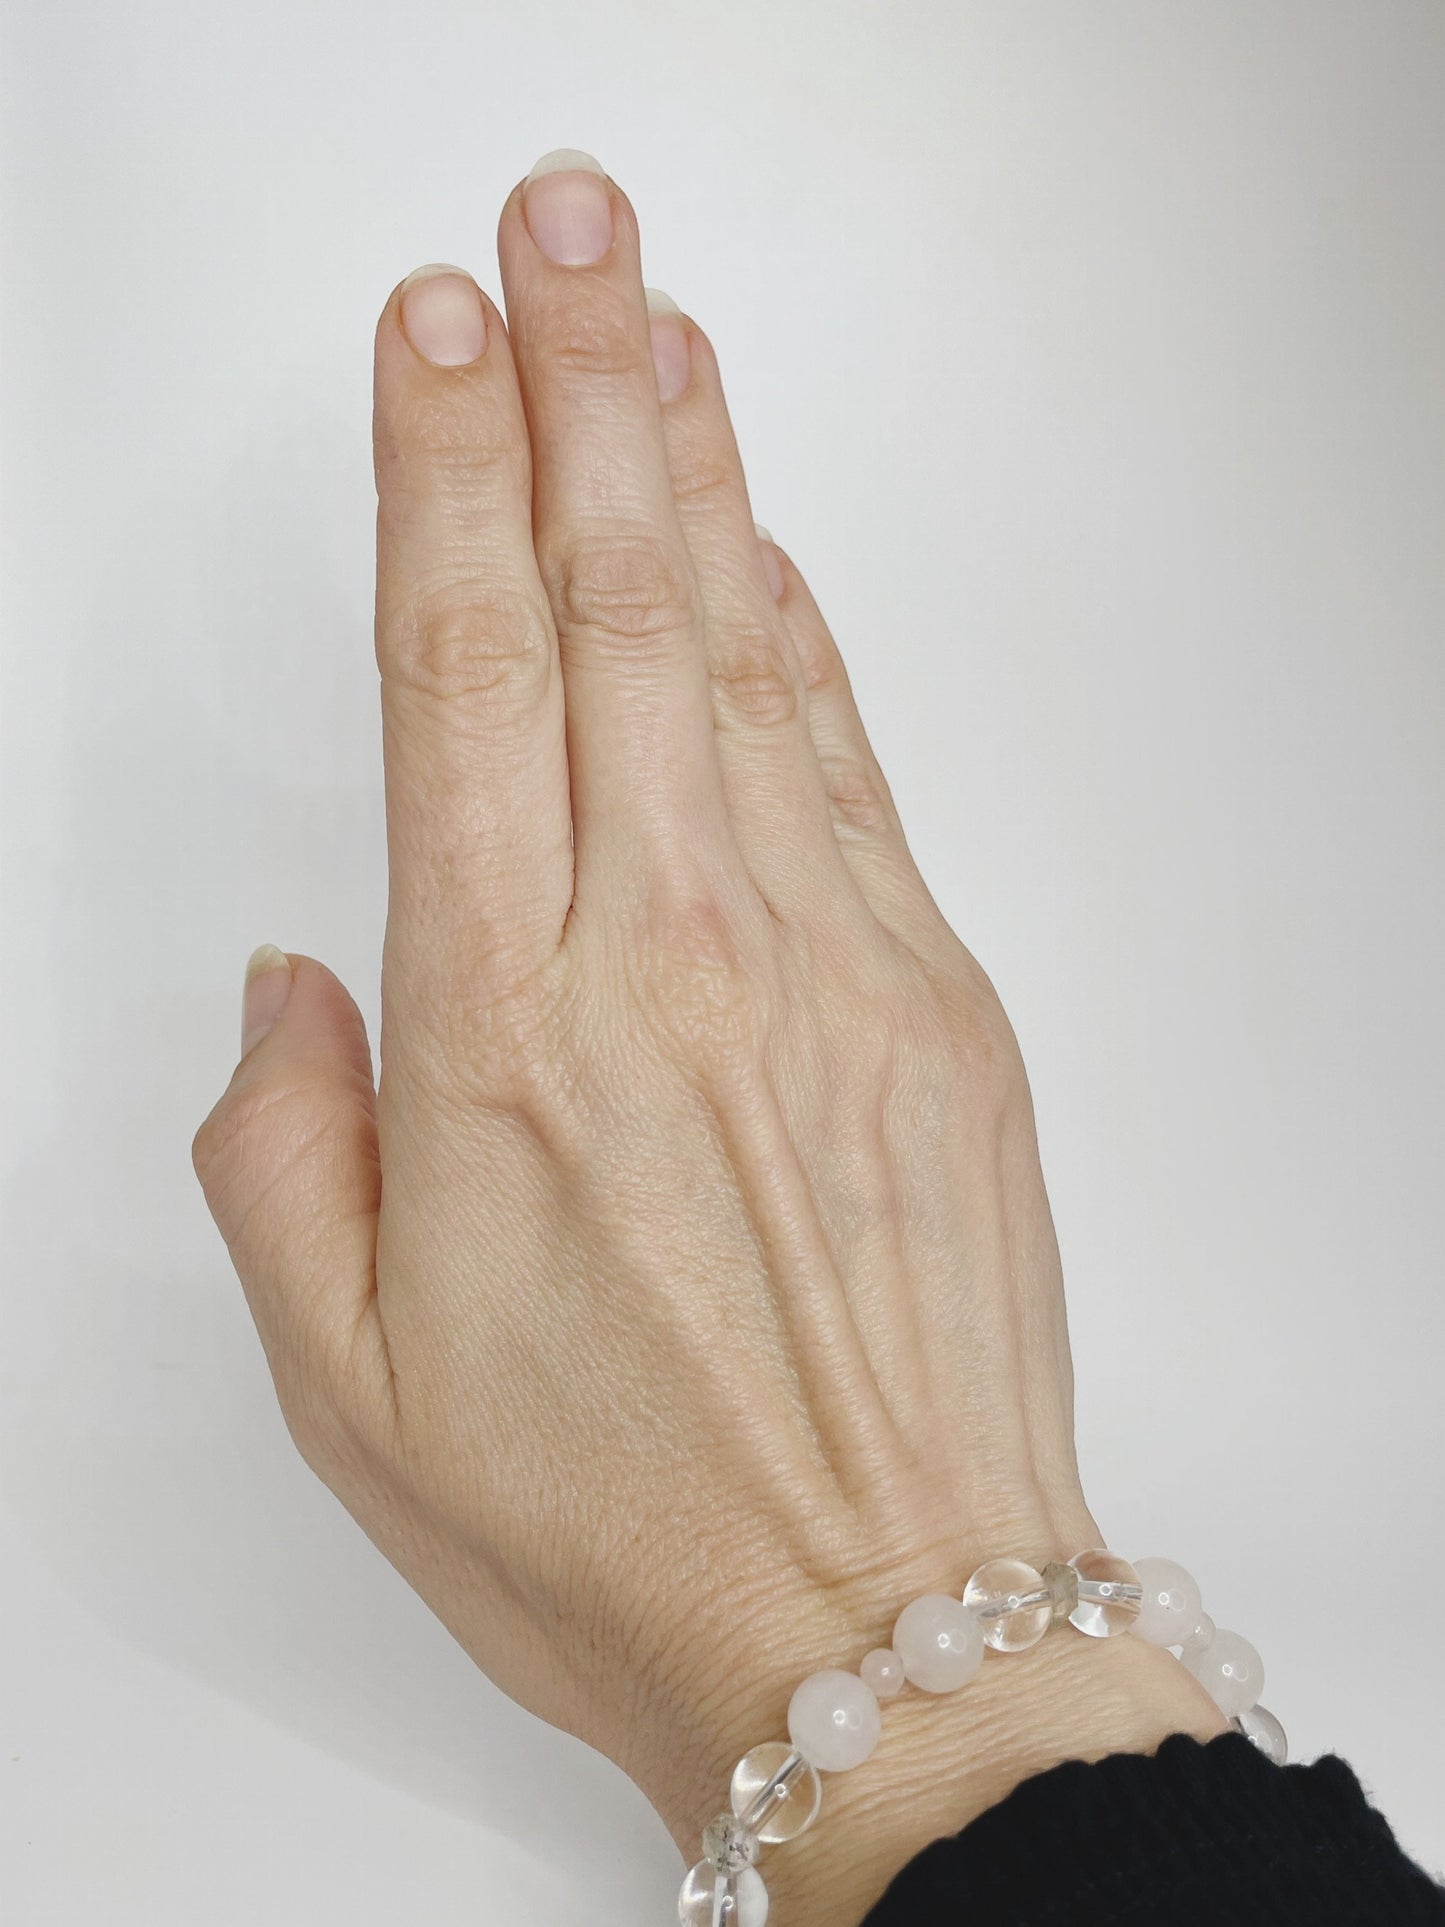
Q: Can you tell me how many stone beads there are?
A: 13